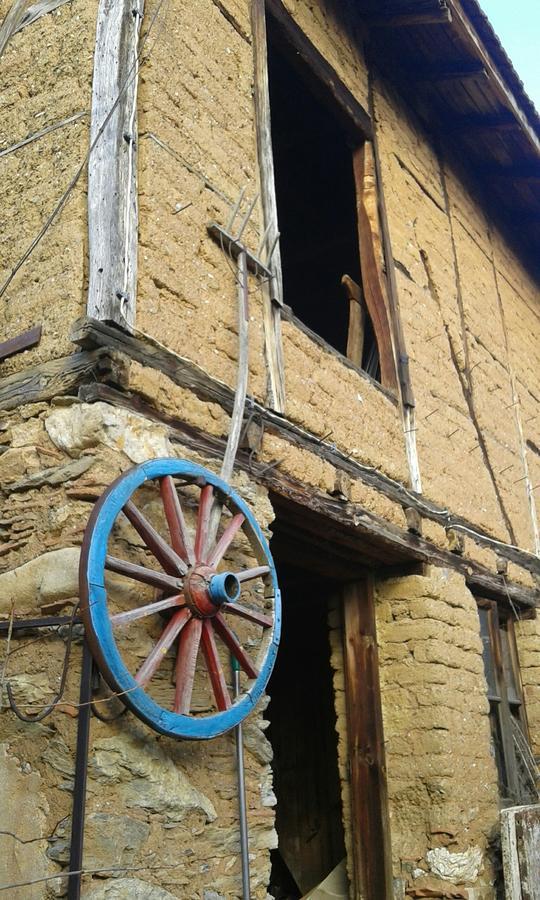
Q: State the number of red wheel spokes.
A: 12